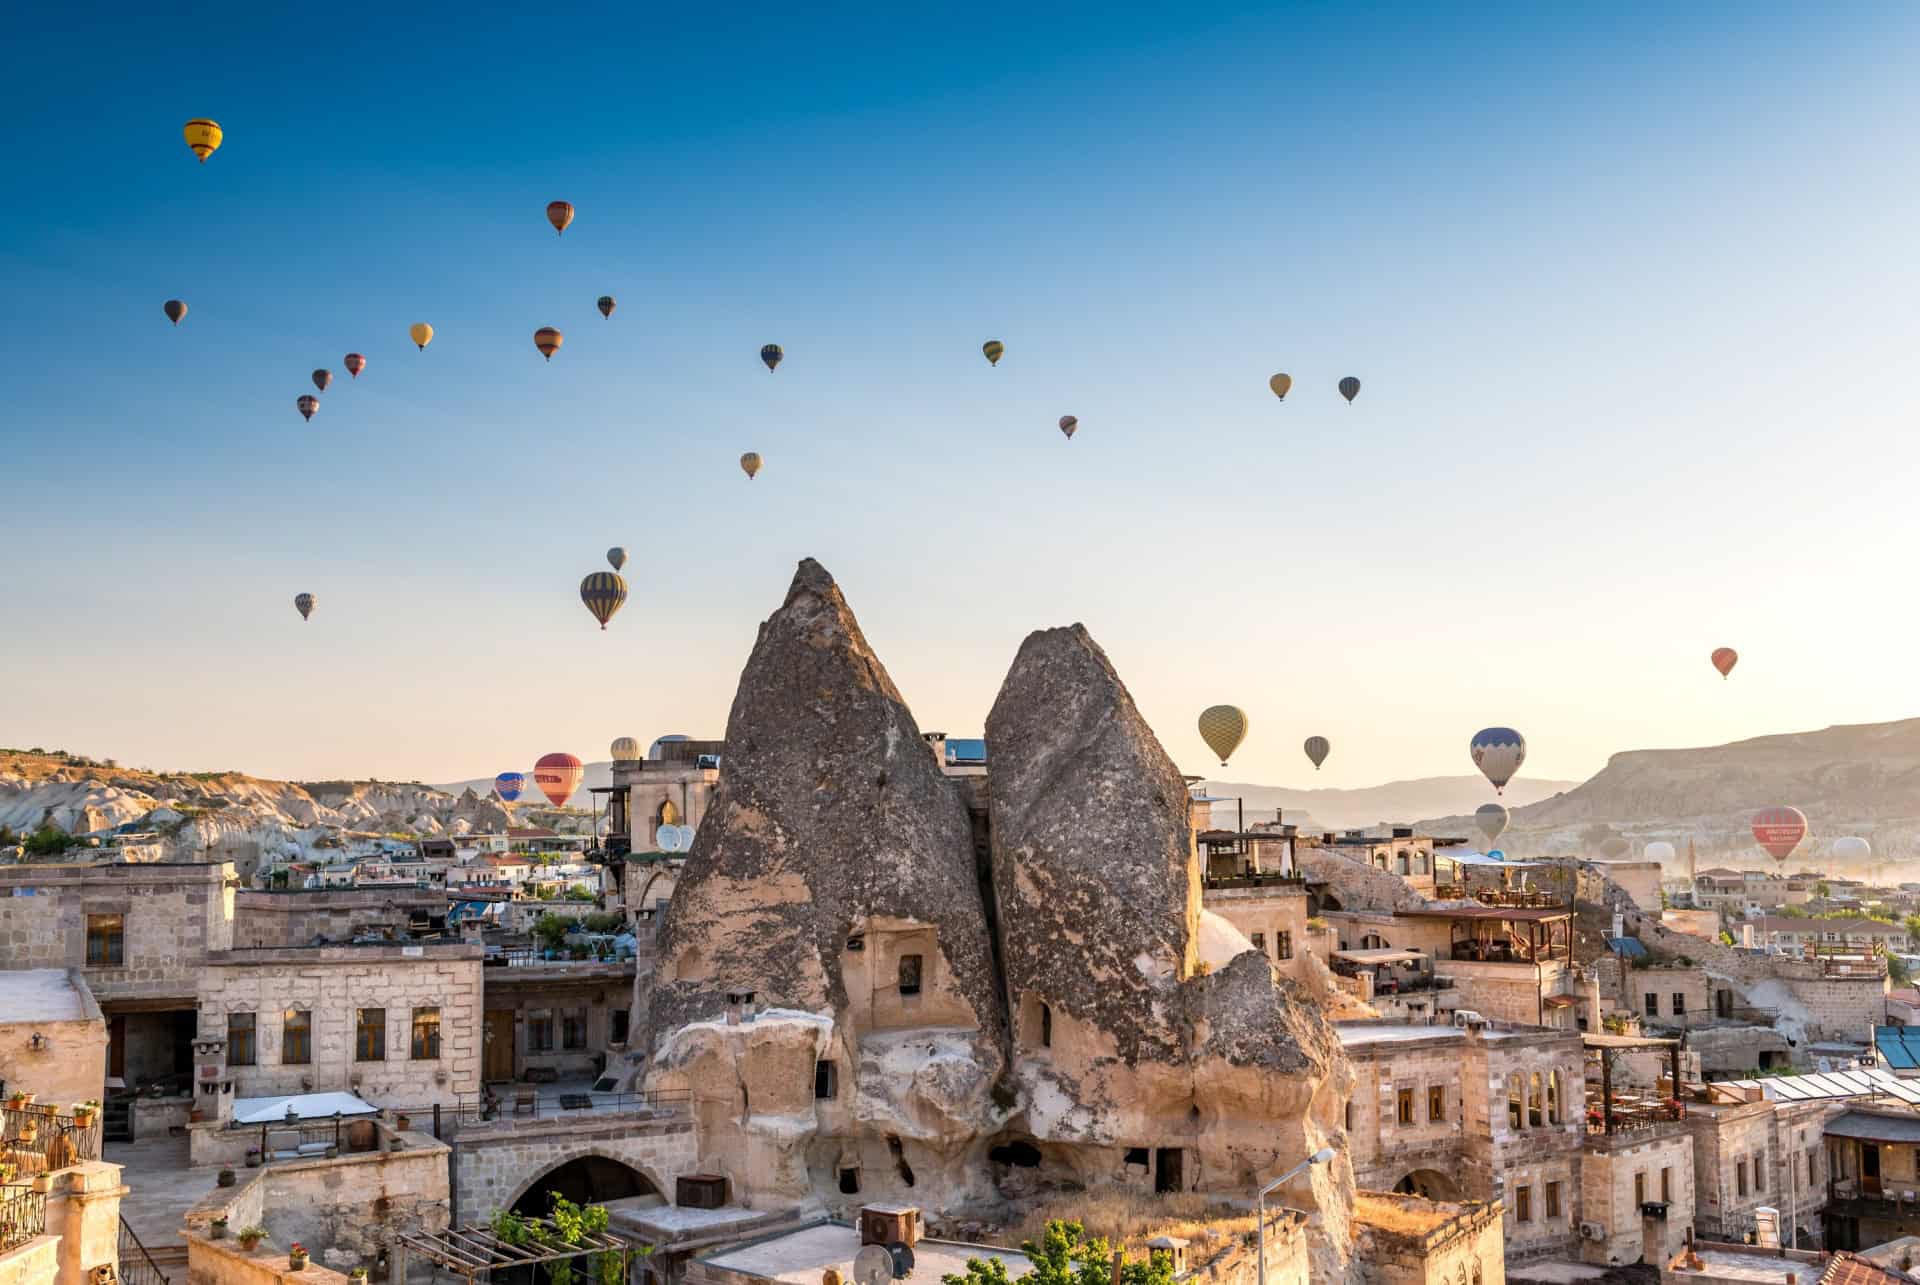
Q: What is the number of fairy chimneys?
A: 2